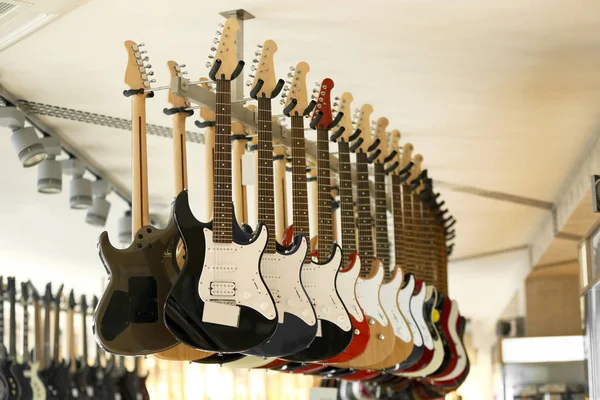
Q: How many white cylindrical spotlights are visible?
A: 5